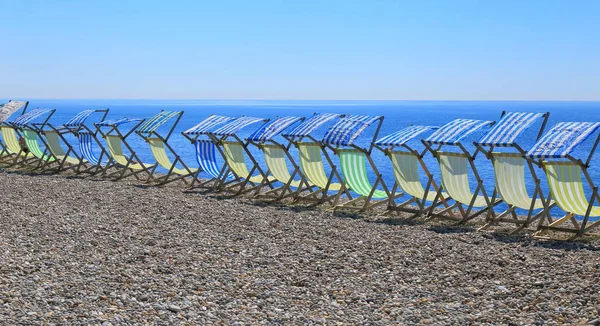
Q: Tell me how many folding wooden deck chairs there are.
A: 15